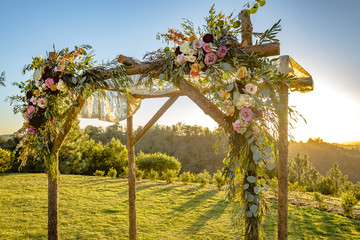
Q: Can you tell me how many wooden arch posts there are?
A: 4